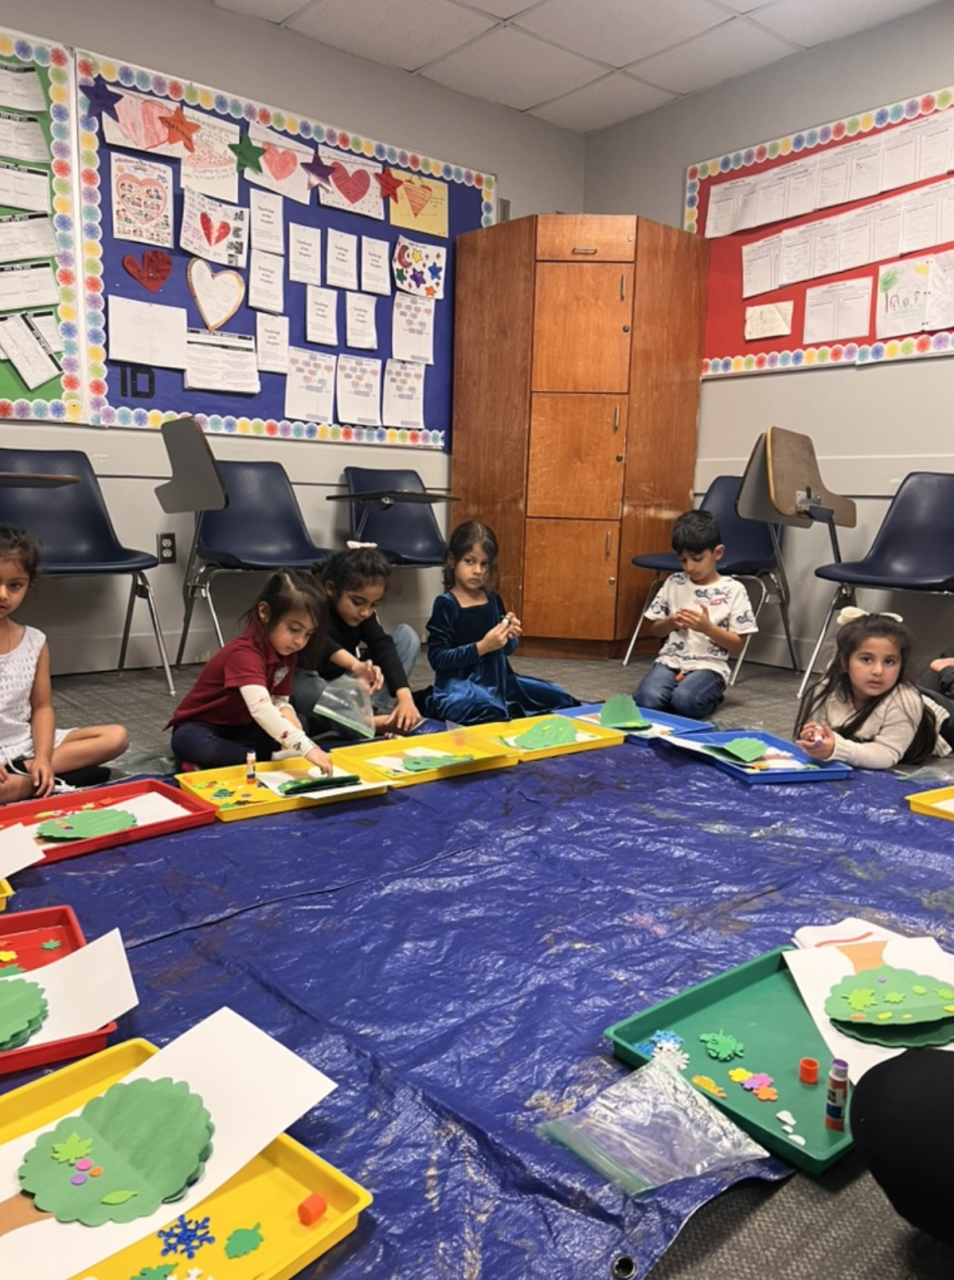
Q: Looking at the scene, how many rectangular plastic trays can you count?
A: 11